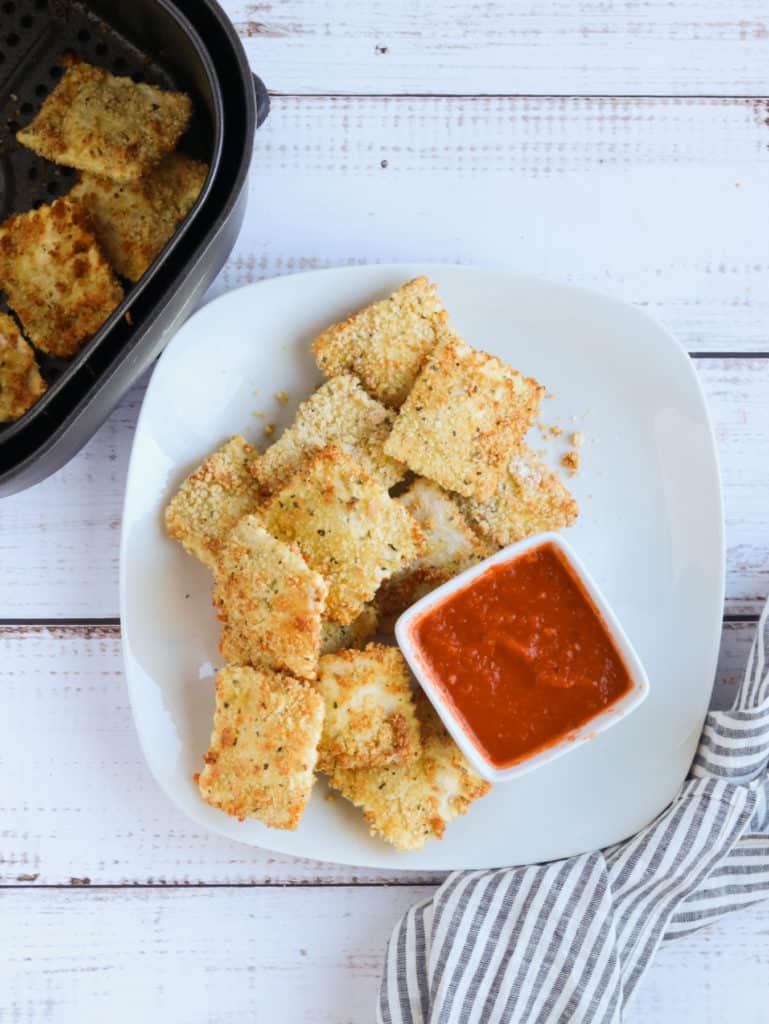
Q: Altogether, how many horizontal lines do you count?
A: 4